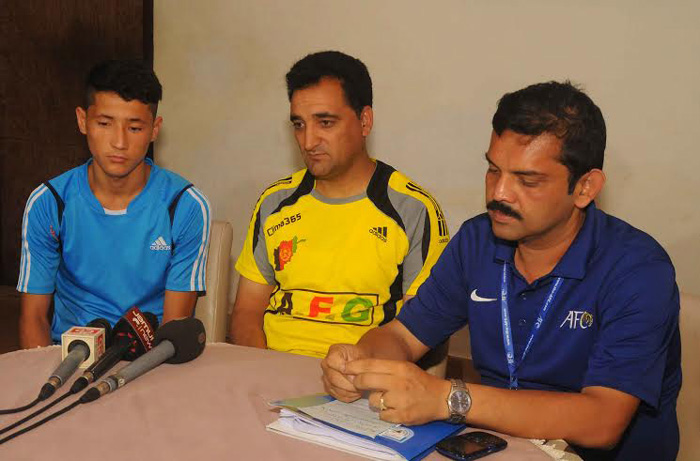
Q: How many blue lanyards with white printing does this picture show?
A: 1